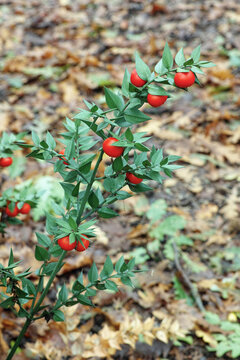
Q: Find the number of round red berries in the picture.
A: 11